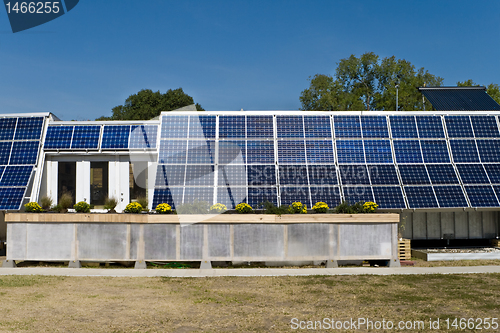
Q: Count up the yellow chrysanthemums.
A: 9